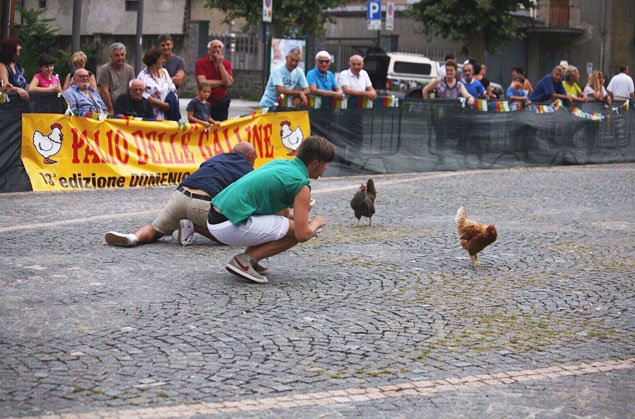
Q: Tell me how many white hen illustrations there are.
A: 2